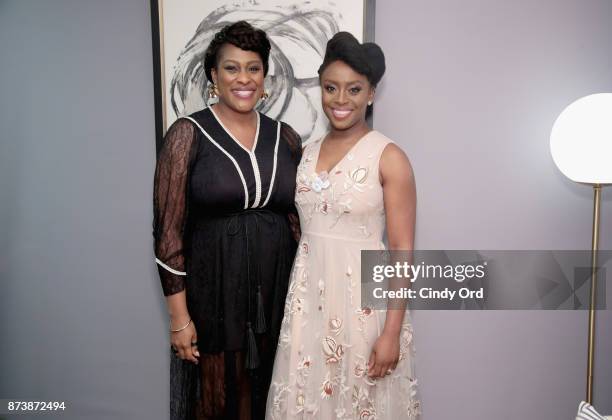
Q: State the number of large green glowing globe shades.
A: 0